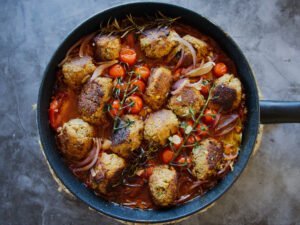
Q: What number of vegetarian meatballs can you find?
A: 14